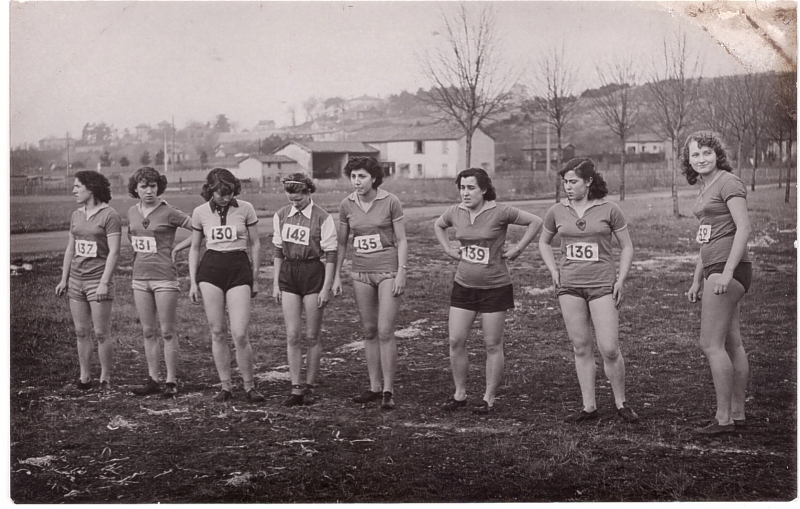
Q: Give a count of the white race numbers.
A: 8